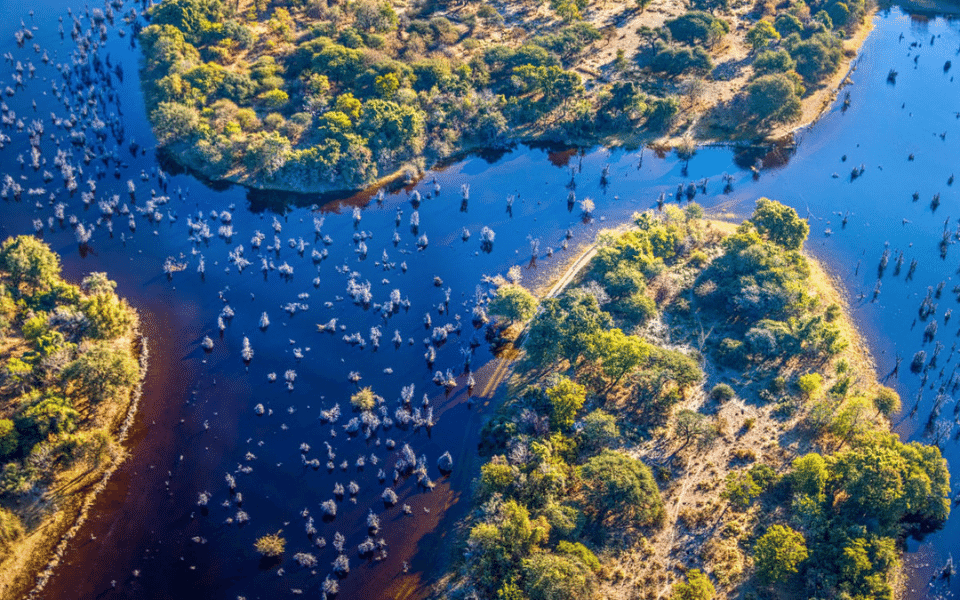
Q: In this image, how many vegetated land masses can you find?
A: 3